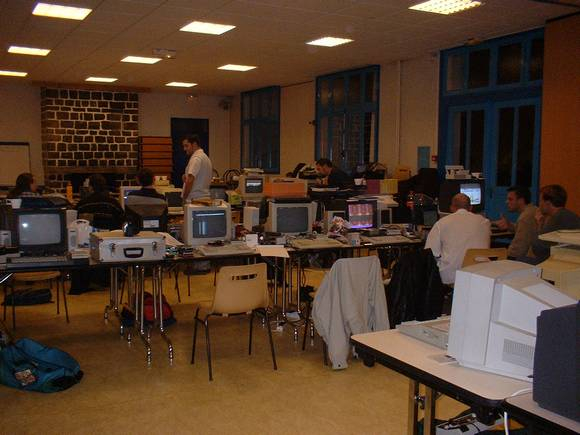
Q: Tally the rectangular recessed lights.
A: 10